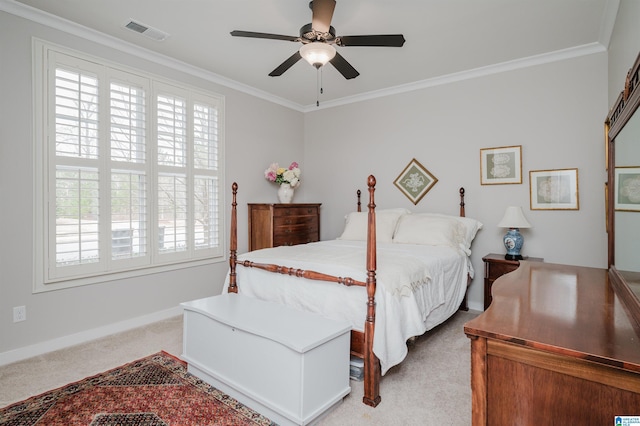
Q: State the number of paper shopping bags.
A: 0